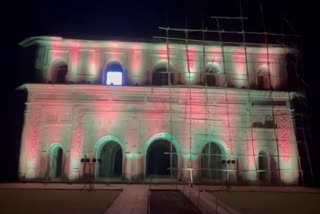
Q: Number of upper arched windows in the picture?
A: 5